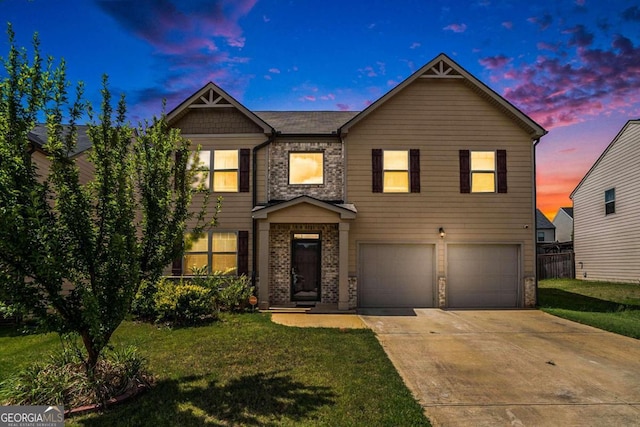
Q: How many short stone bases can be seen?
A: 3